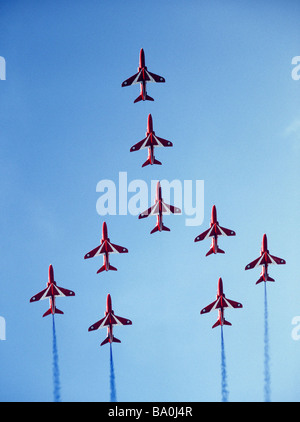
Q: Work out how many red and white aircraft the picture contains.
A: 9